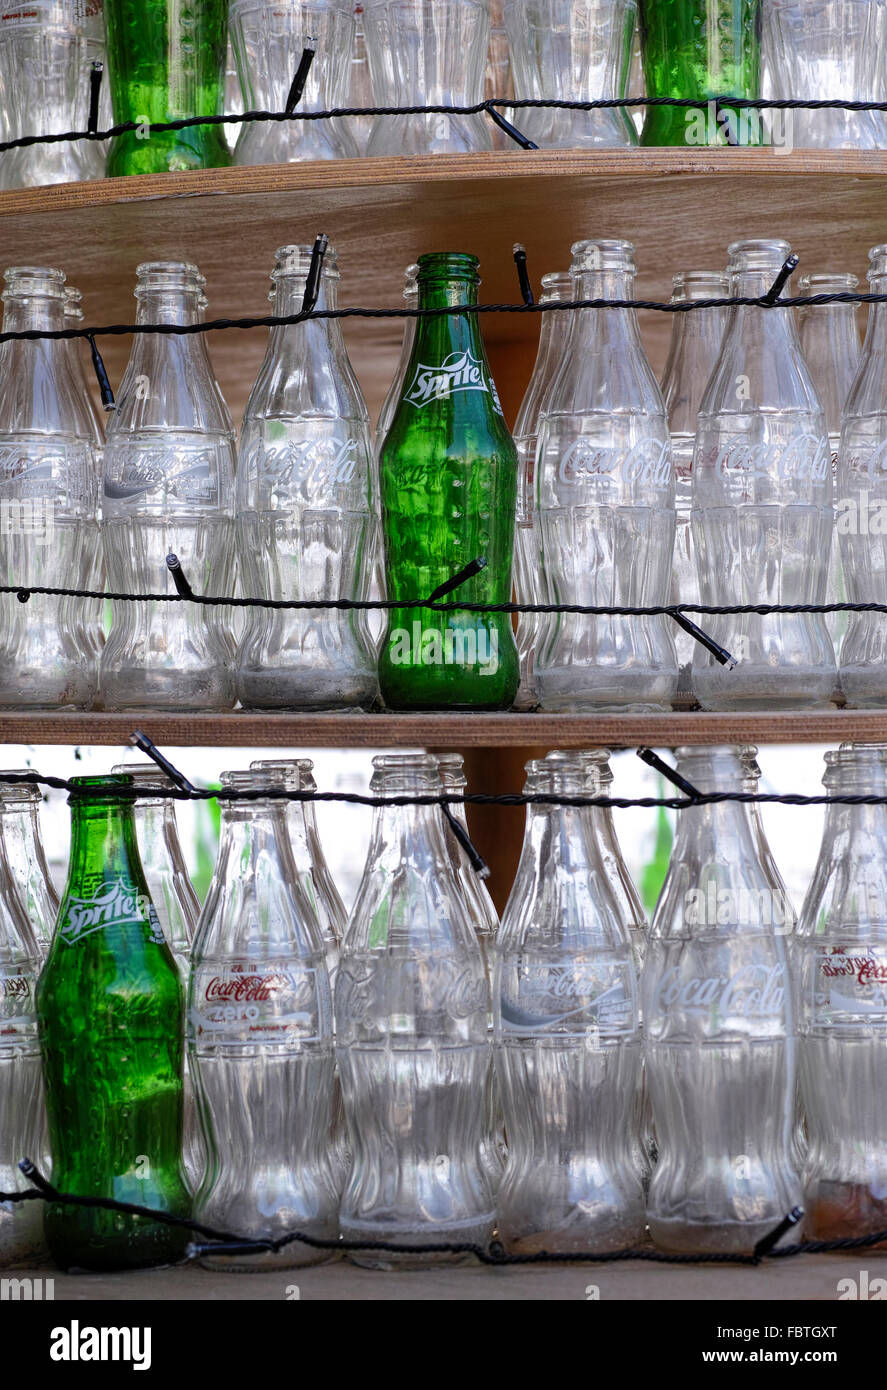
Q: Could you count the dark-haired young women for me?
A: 0